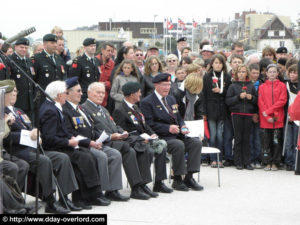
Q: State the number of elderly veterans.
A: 6